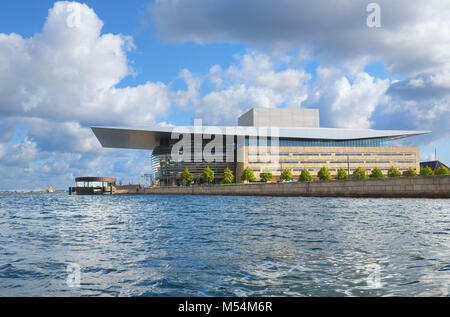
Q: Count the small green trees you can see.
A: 15